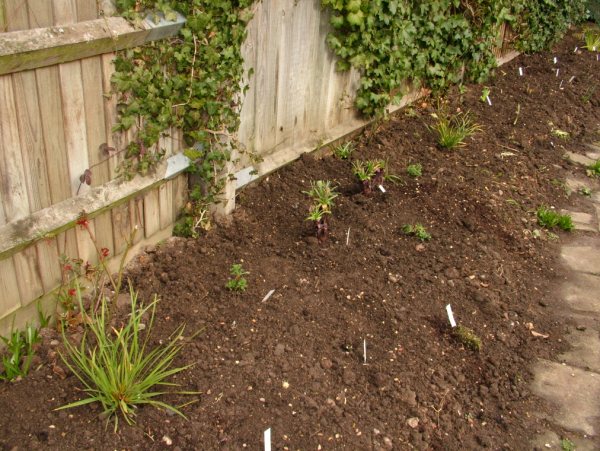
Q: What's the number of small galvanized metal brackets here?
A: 3